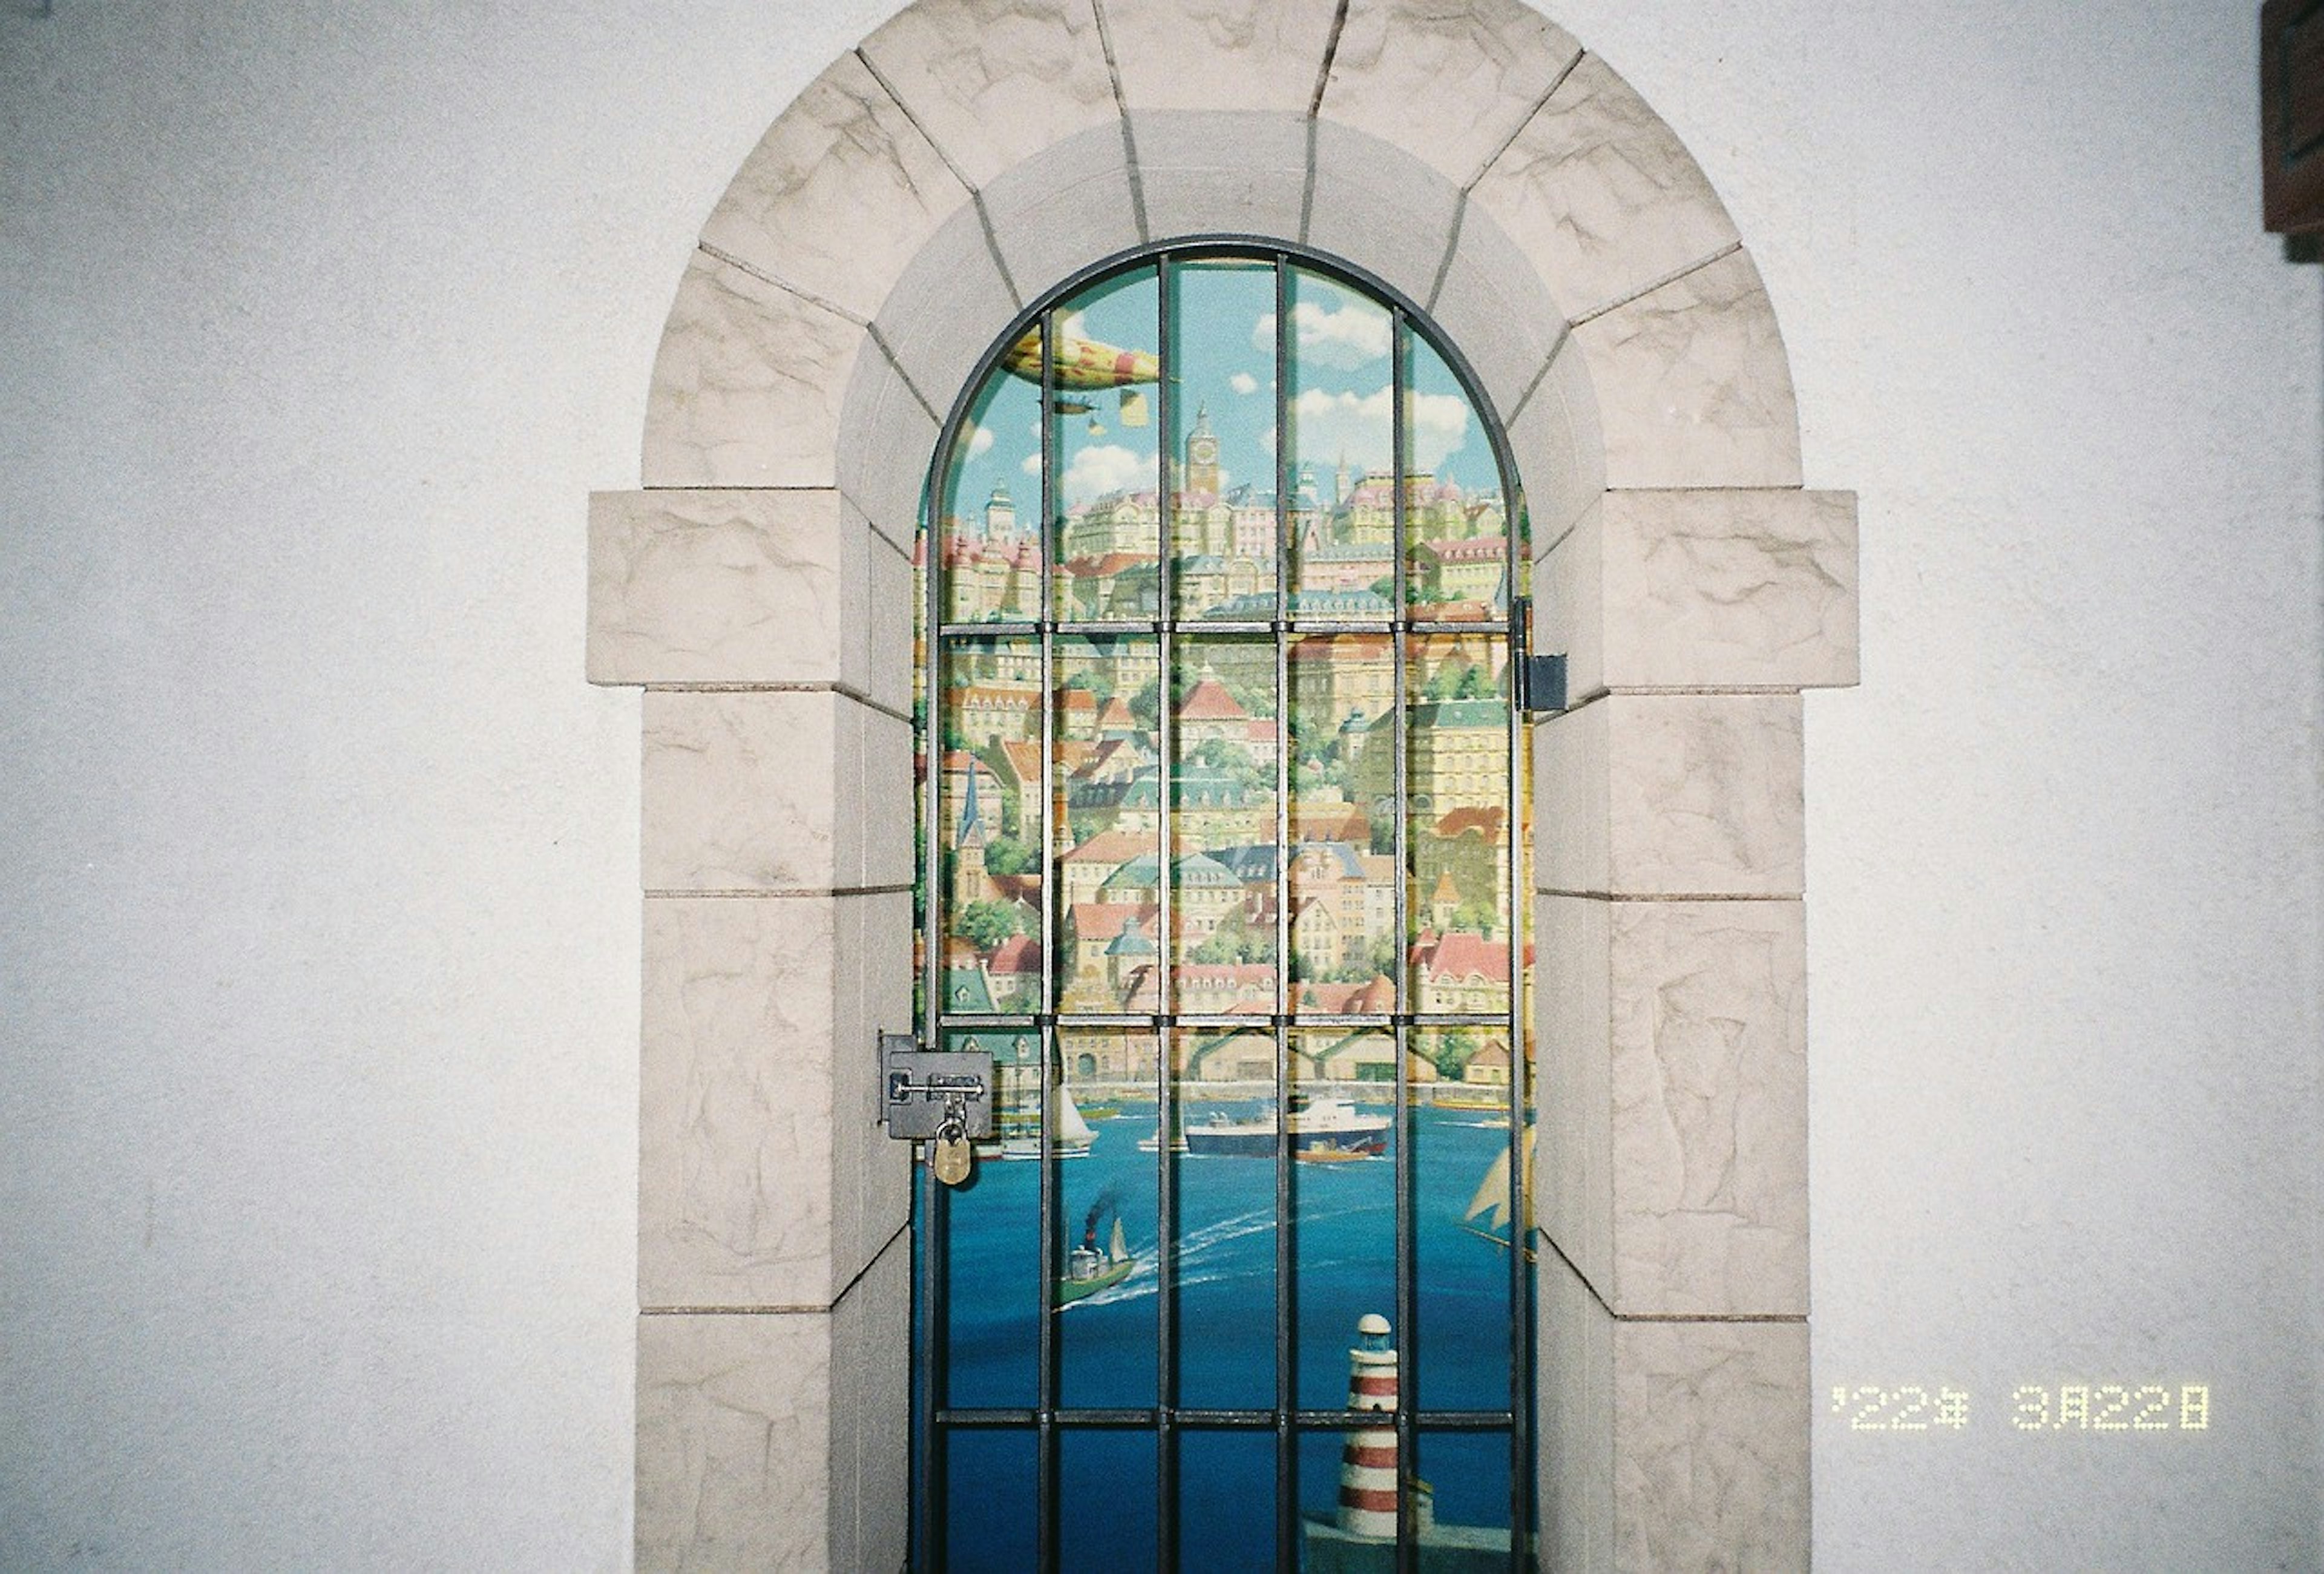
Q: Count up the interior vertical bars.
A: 4